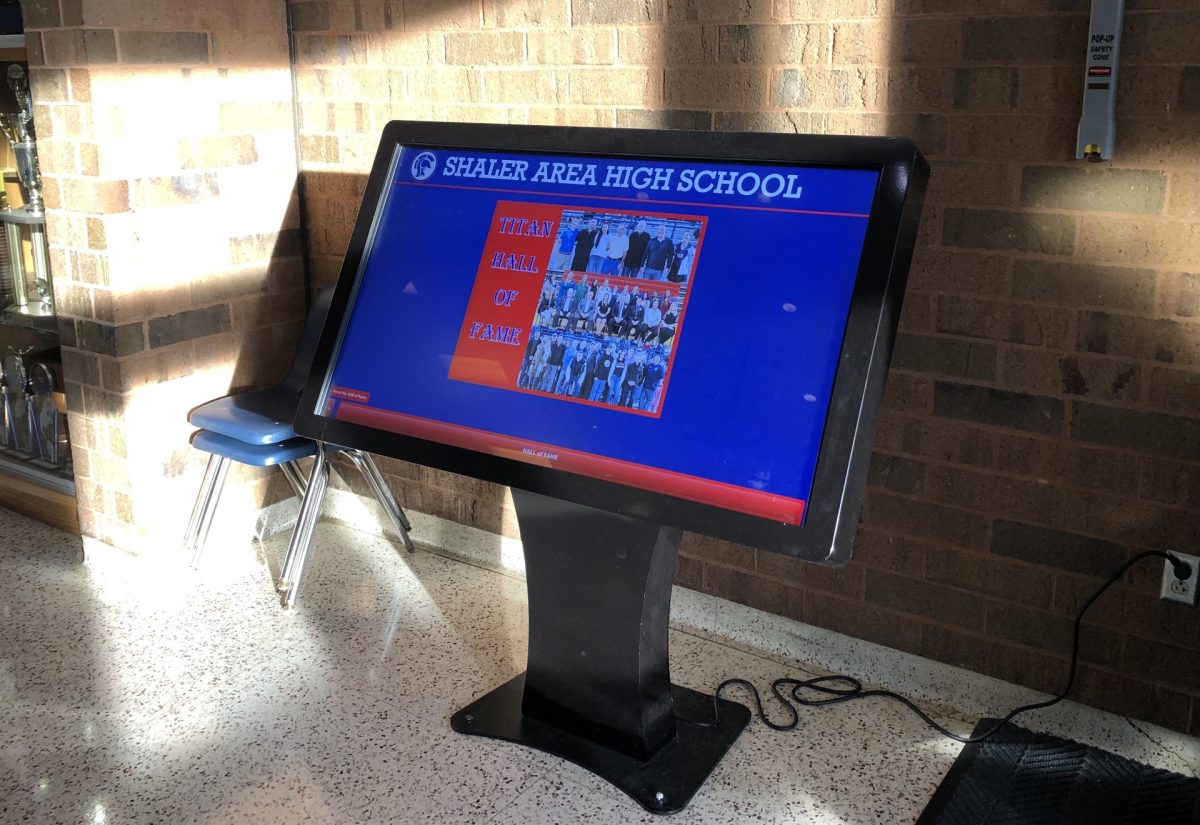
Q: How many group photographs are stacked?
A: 3